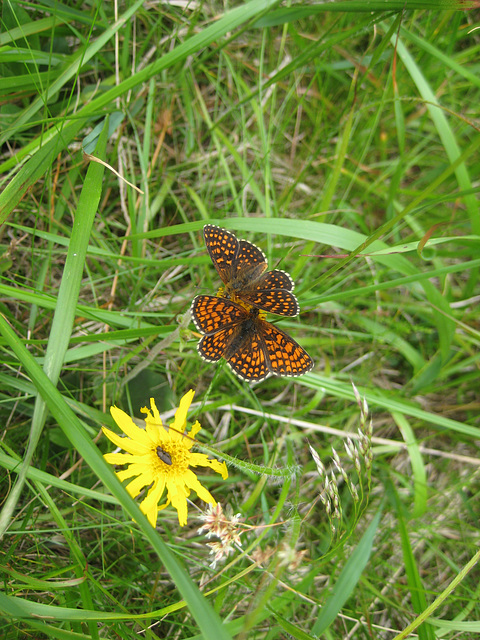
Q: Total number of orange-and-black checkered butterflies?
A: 2